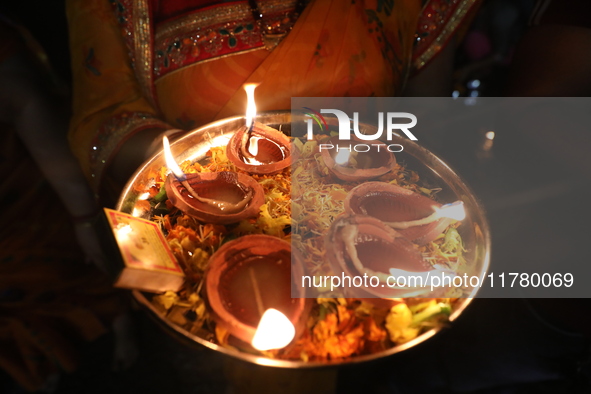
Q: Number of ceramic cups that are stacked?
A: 2